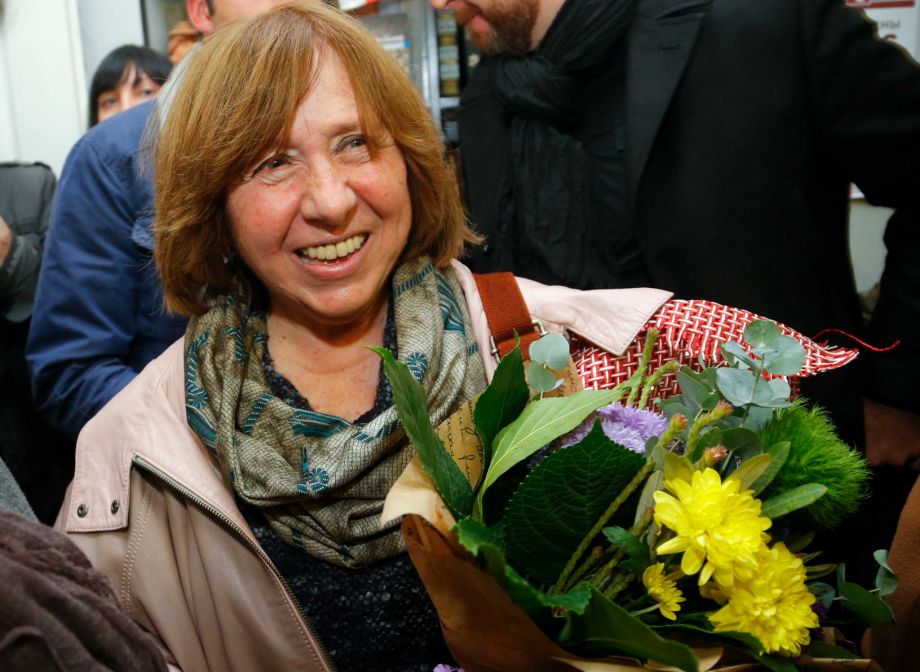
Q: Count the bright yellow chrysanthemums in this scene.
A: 3